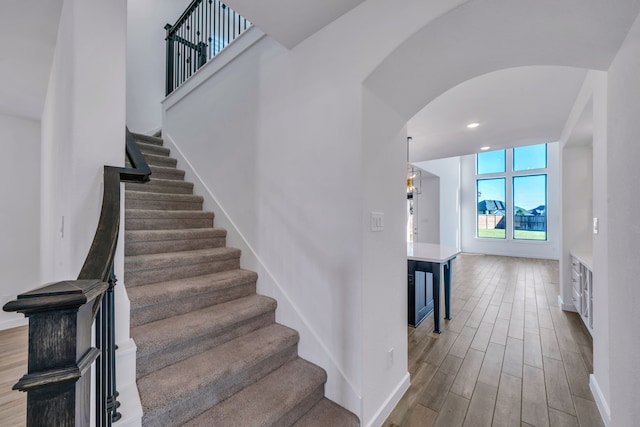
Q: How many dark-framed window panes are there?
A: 4